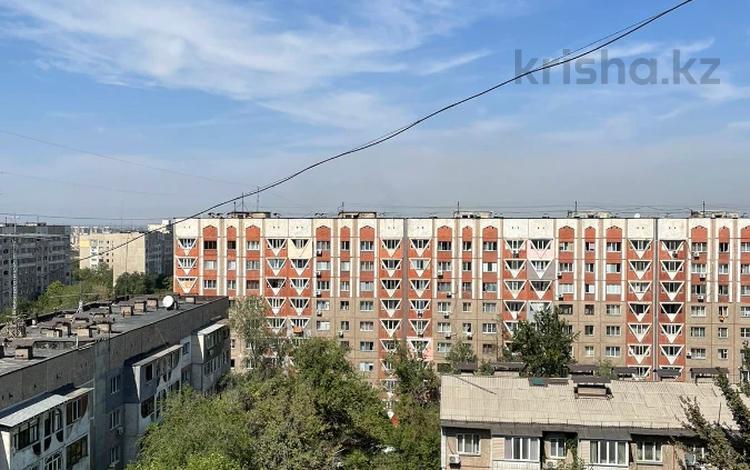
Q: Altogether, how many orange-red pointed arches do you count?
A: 15